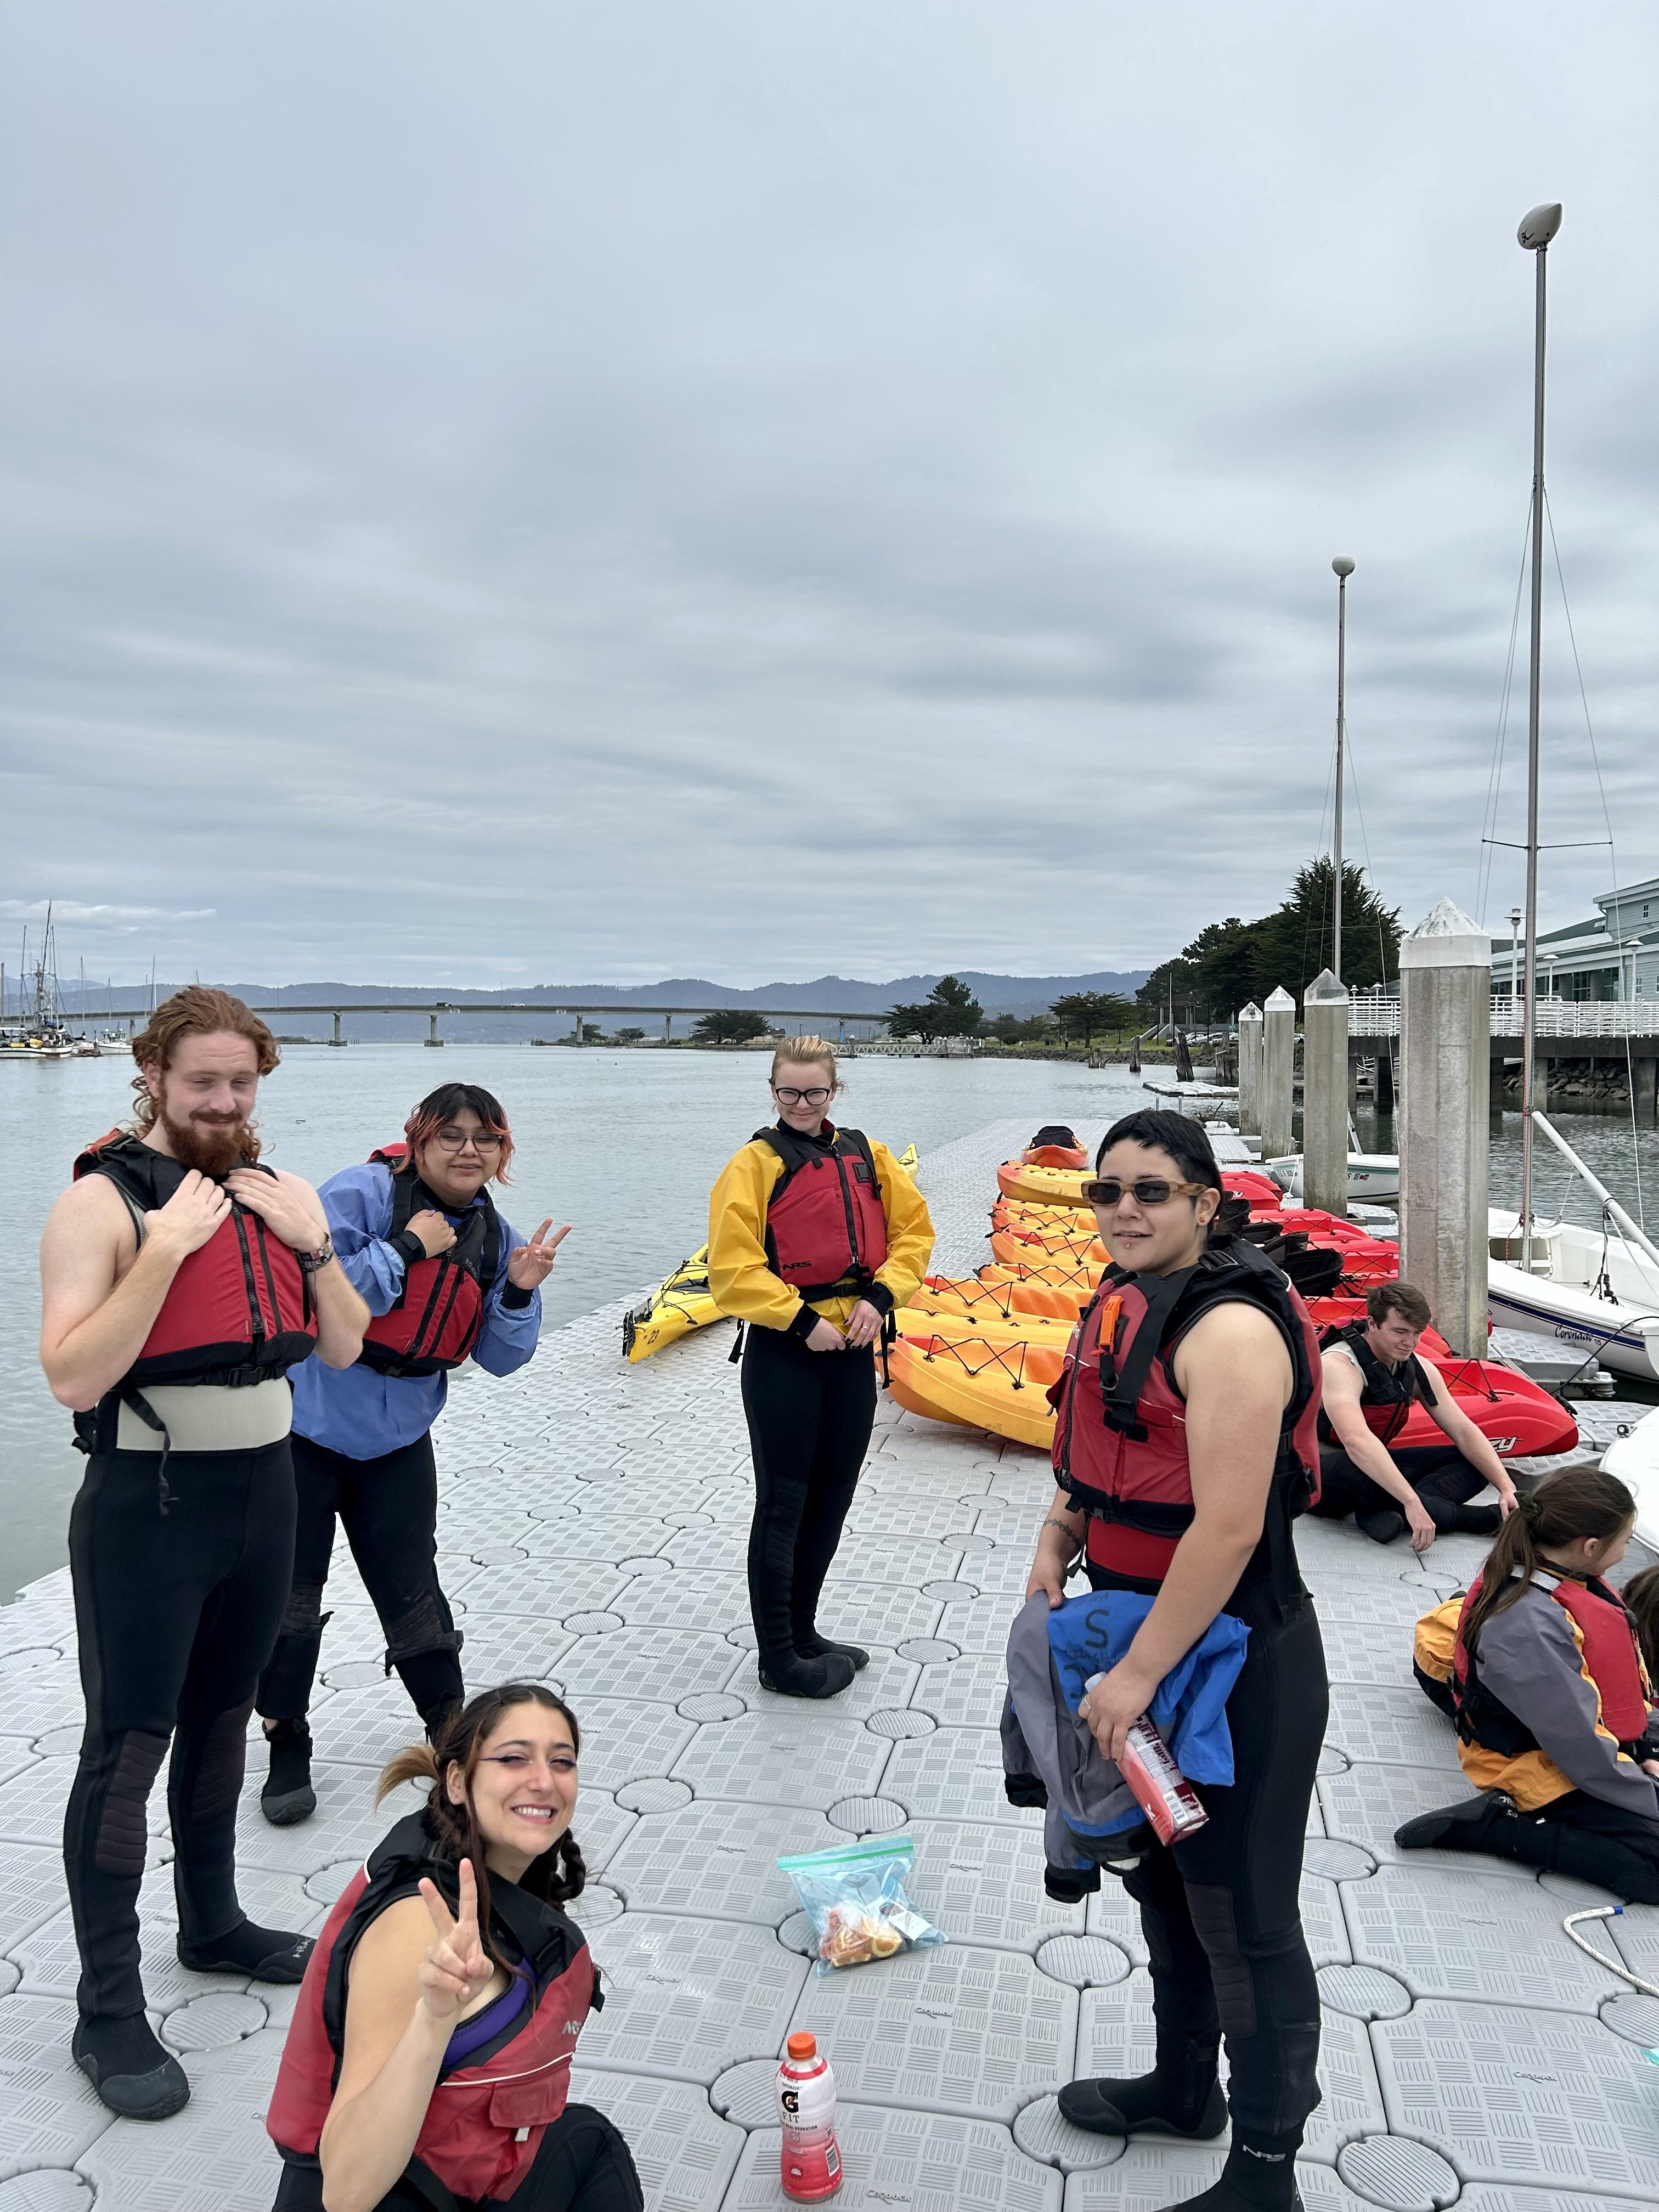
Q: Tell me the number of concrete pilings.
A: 4